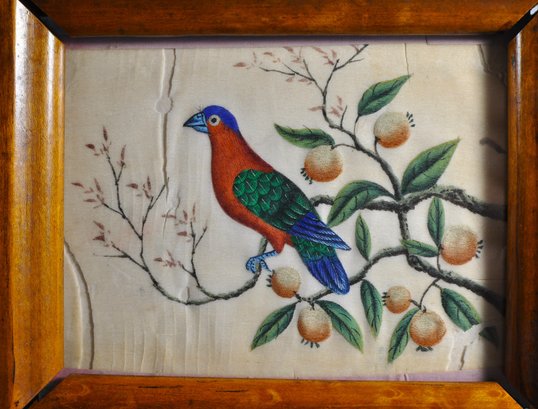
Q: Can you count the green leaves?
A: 12